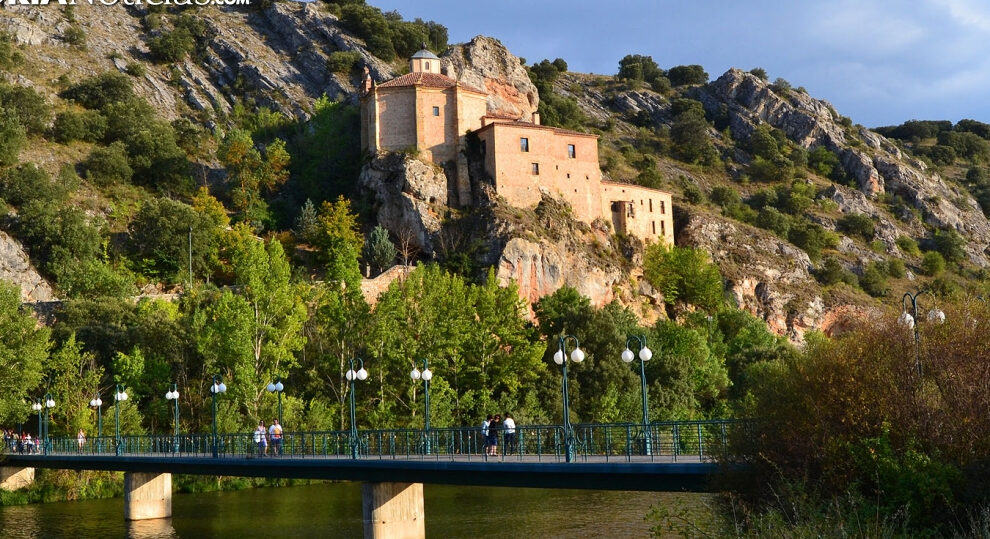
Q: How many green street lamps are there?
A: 12